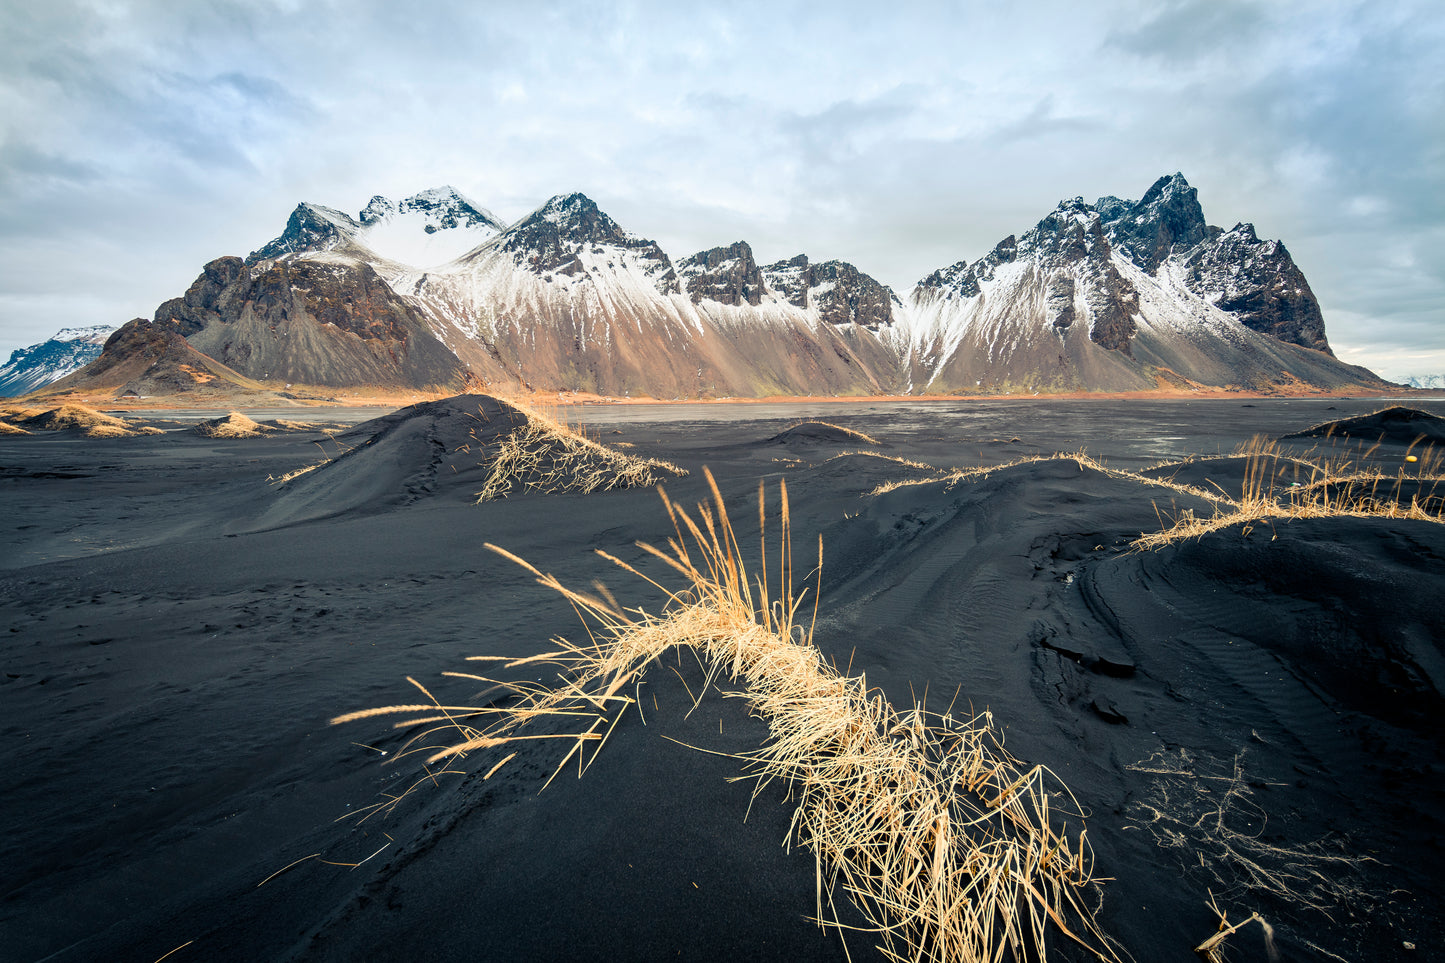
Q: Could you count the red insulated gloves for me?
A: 0